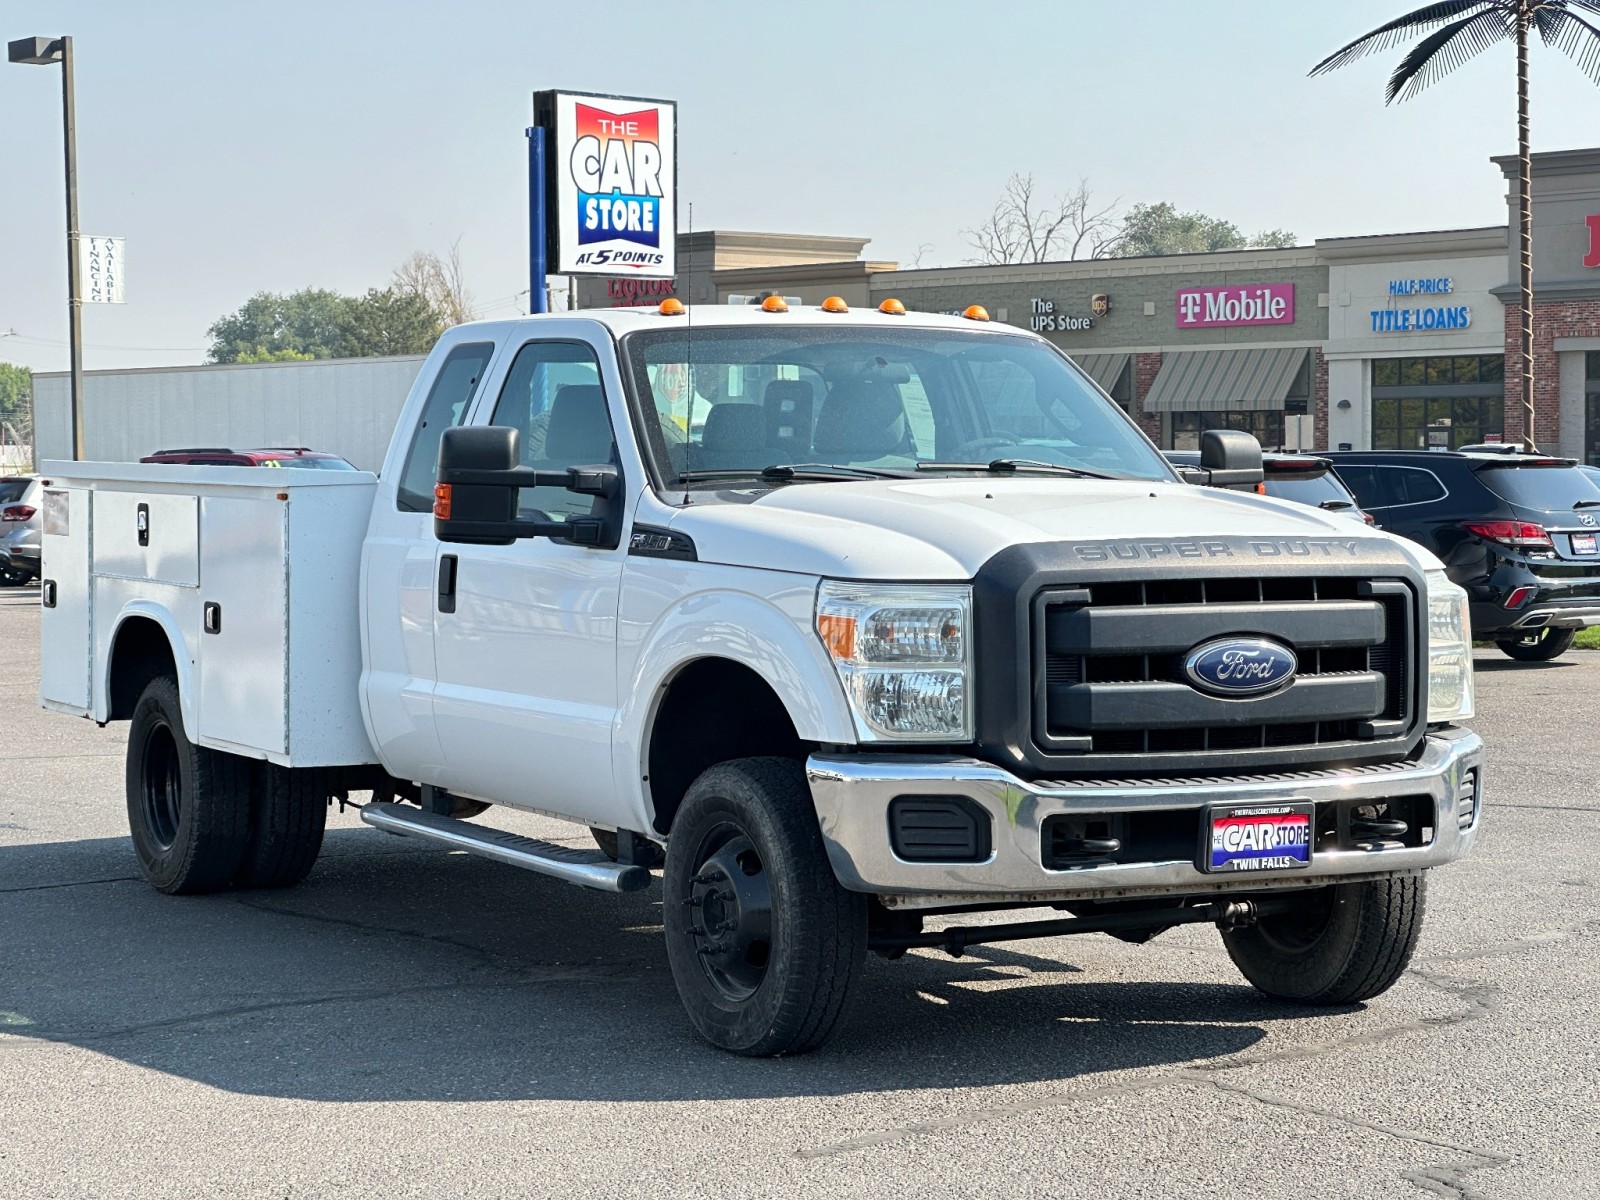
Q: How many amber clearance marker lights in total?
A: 5